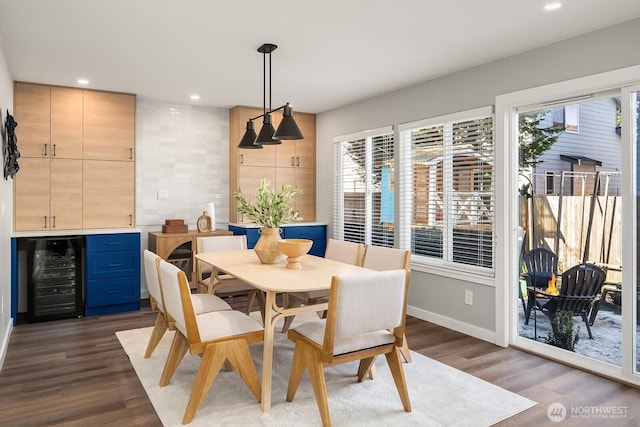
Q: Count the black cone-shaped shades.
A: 3